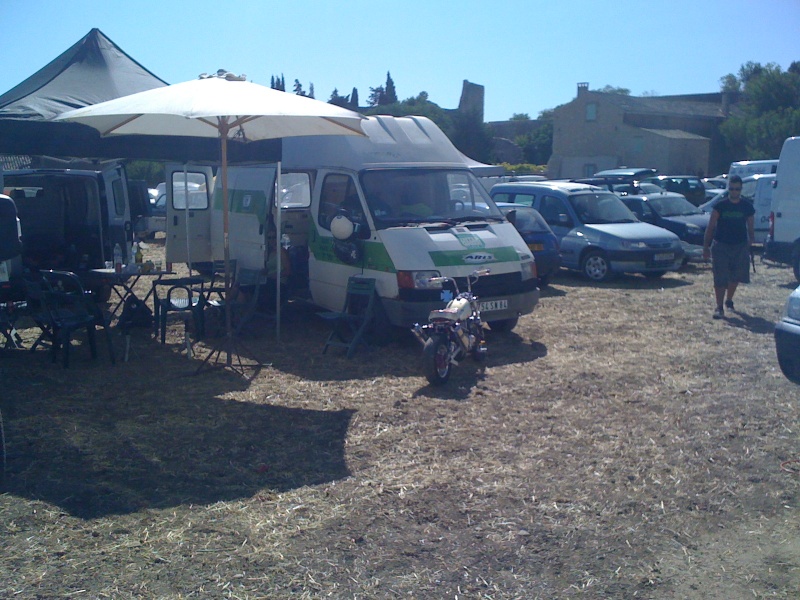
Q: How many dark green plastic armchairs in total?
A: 2